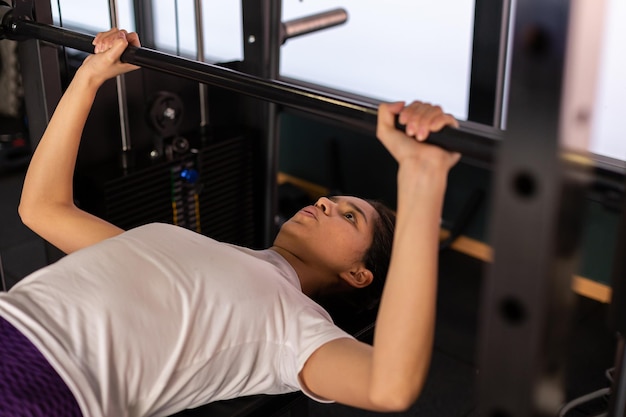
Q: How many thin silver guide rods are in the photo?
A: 2